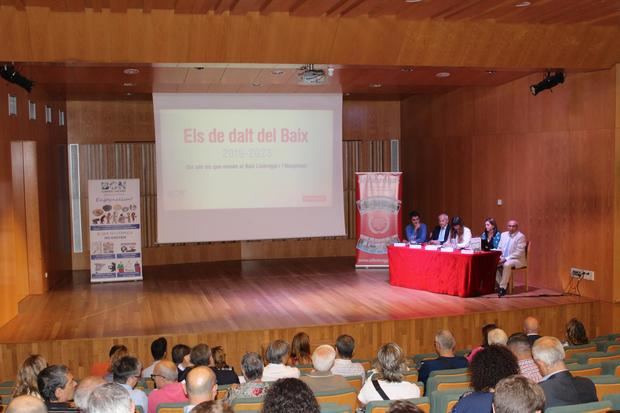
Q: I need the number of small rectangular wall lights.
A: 4